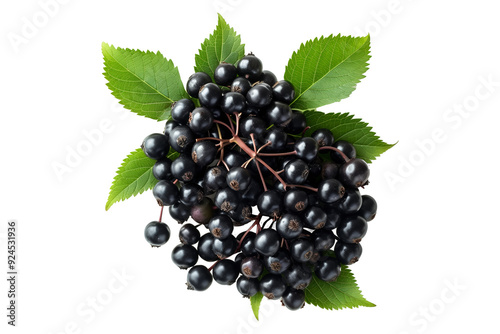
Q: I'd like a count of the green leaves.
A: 7